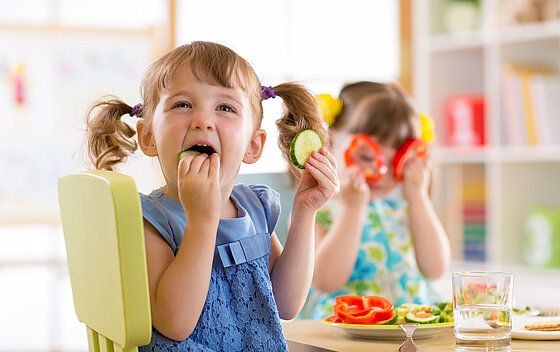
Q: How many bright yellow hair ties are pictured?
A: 2